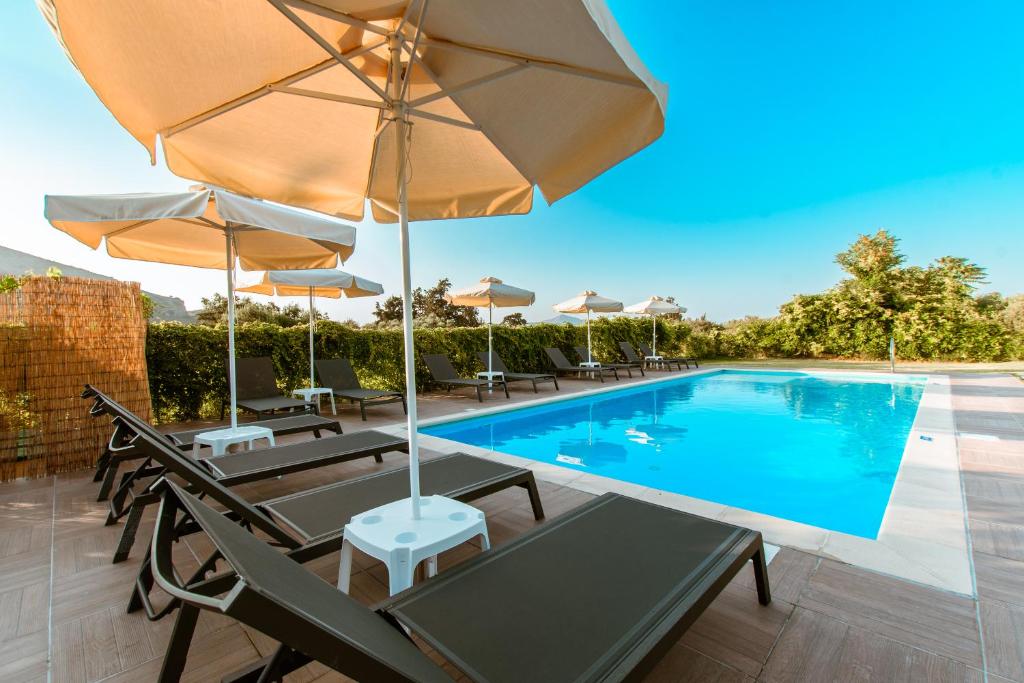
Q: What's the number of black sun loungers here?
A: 12